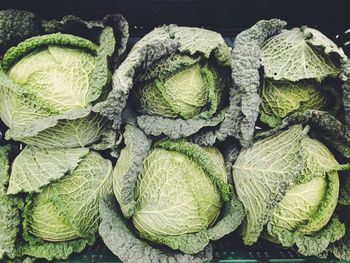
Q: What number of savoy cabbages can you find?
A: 6